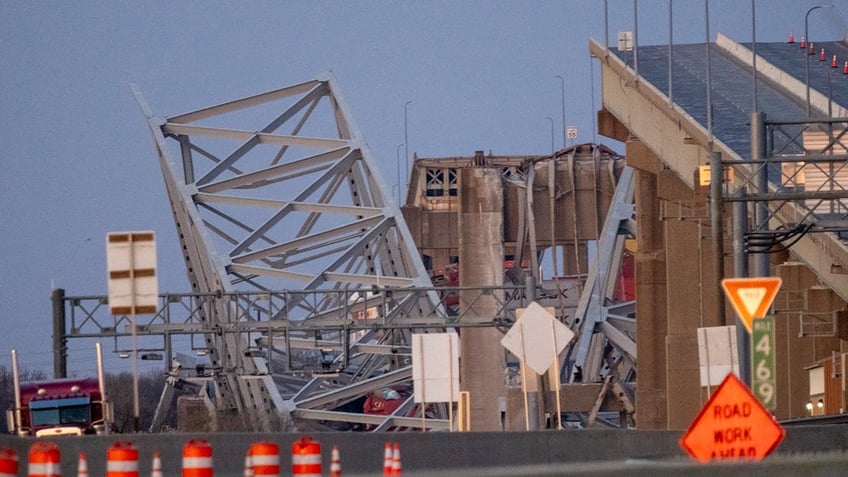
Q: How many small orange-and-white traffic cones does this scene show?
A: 12